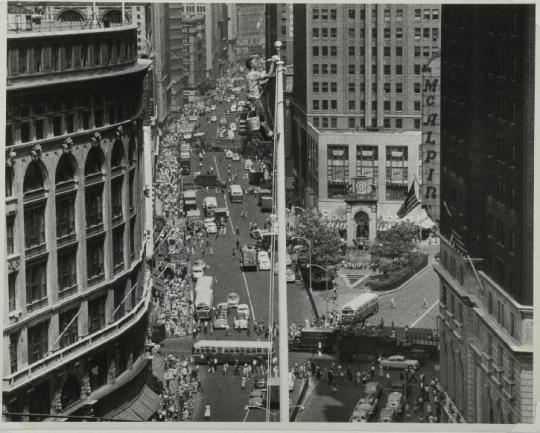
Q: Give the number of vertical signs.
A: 1